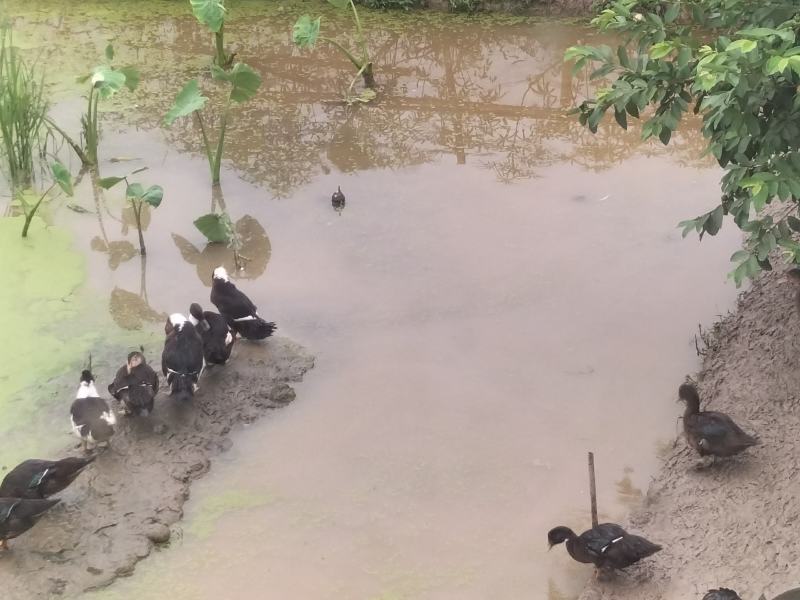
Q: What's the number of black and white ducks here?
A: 4